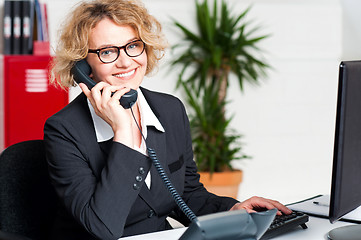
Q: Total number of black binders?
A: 3